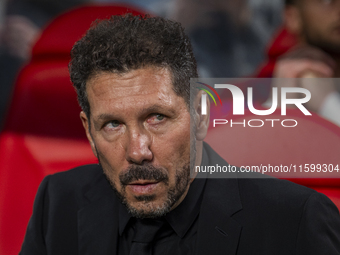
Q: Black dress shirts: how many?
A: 1